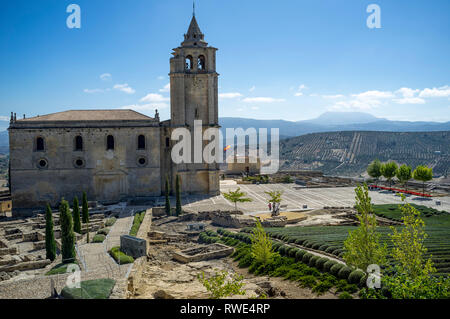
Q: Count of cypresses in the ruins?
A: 6